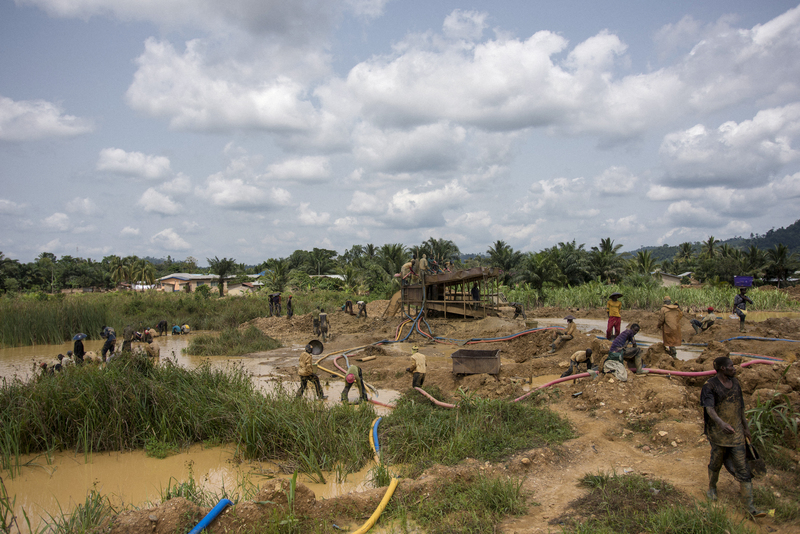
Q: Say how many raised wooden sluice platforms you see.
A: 1